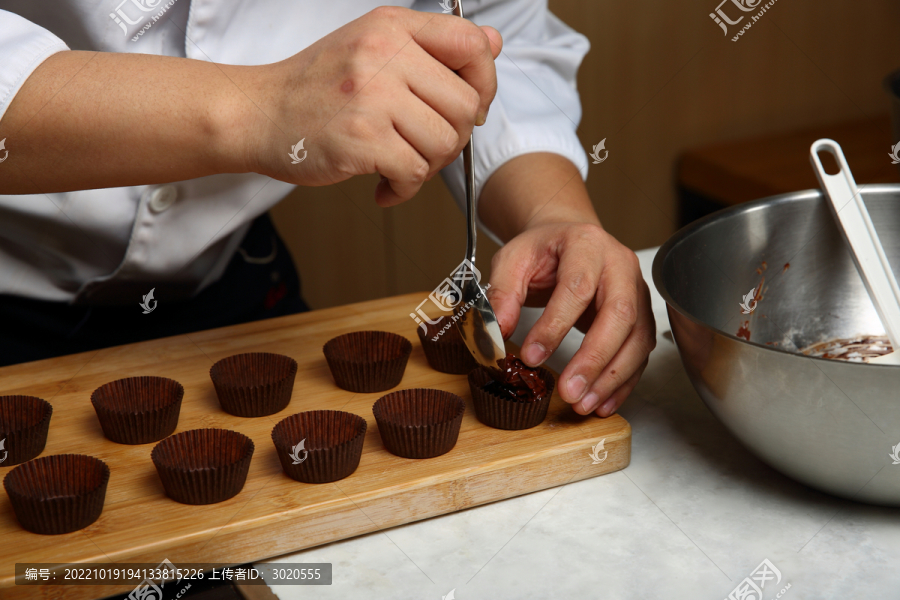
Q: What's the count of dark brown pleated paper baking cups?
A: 10